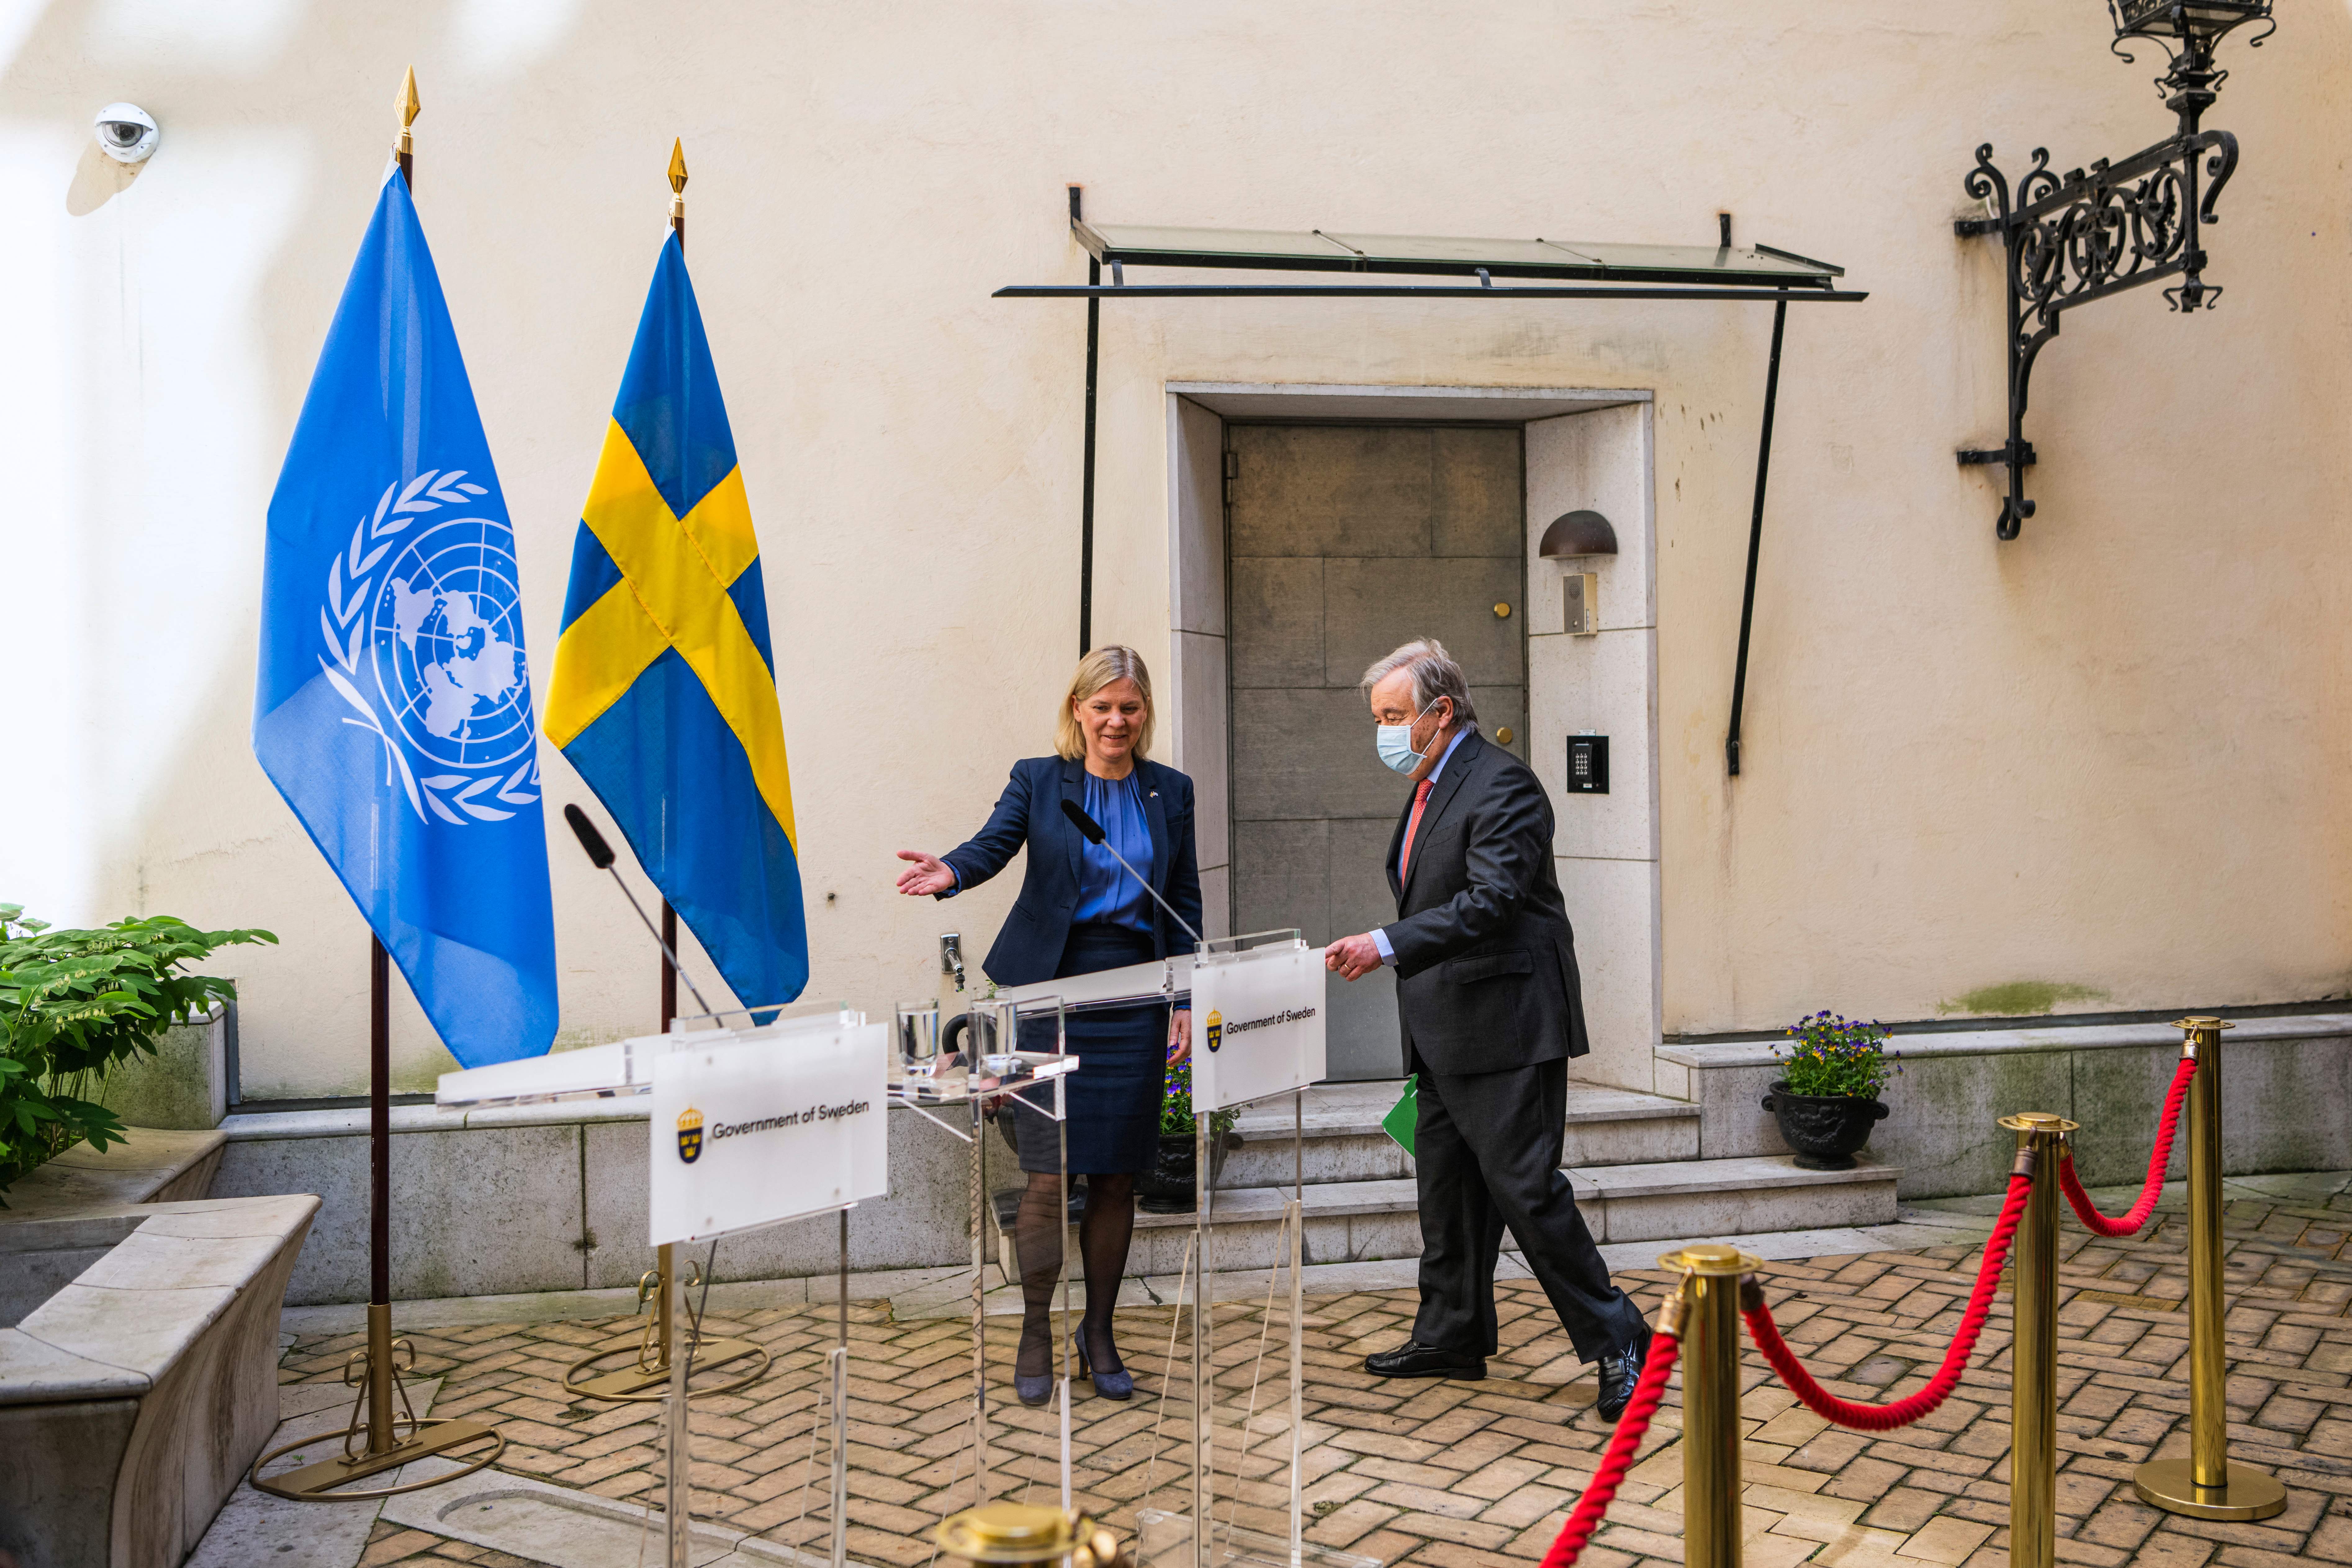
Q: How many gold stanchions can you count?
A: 4